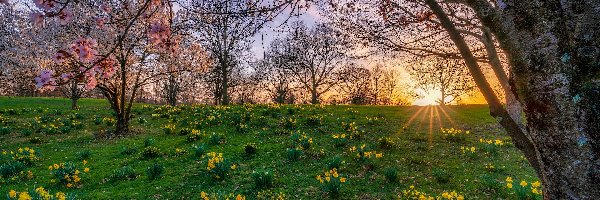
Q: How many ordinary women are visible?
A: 0